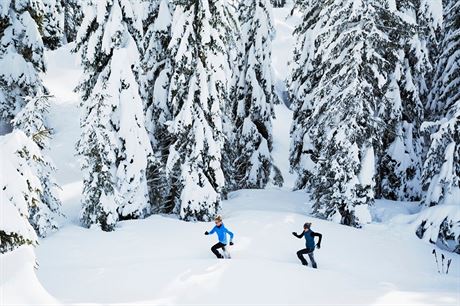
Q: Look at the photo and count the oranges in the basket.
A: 0